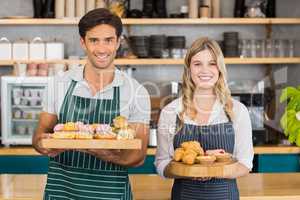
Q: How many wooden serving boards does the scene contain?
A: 2